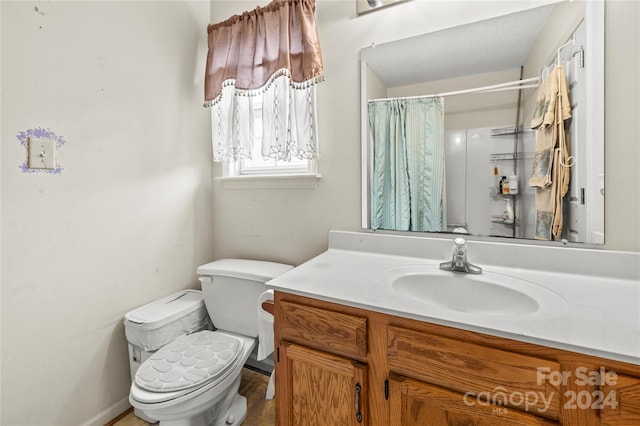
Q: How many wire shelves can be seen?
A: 4